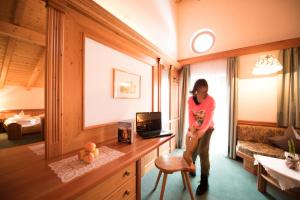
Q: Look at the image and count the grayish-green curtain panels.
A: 3